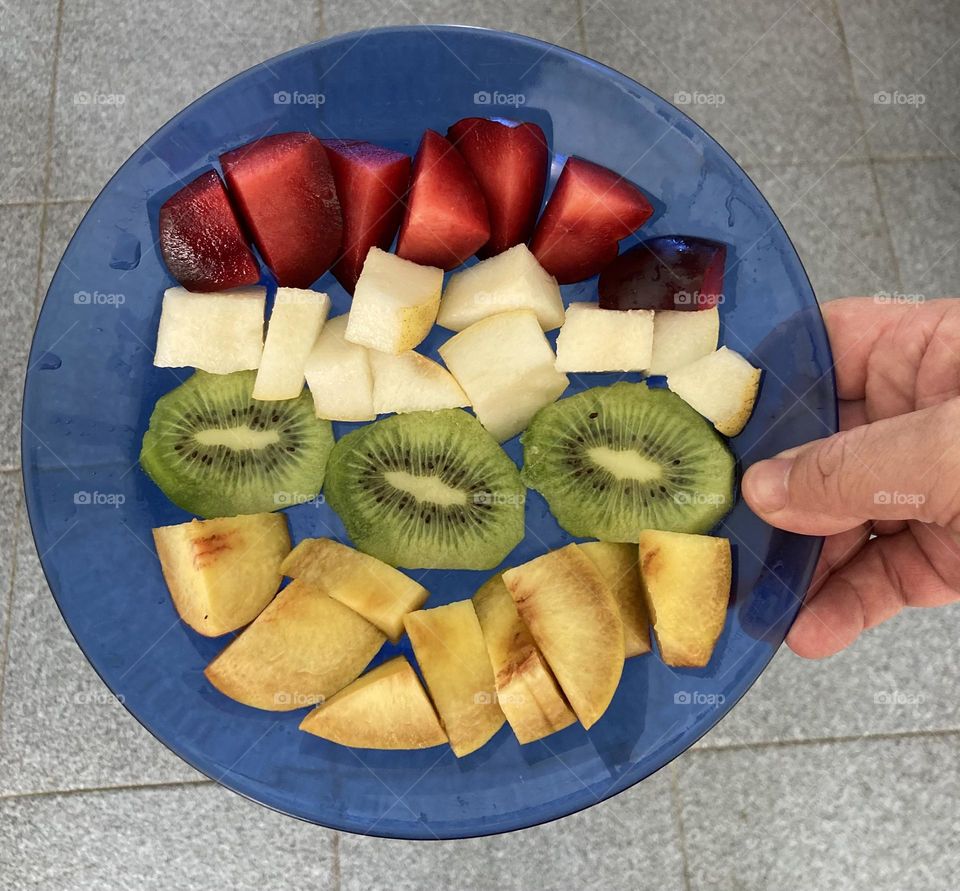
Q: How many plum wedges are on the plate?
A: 7